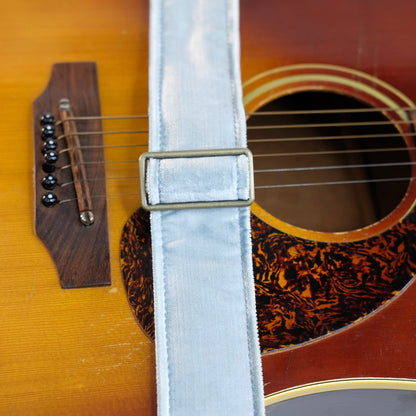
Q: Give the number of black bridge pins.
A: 6